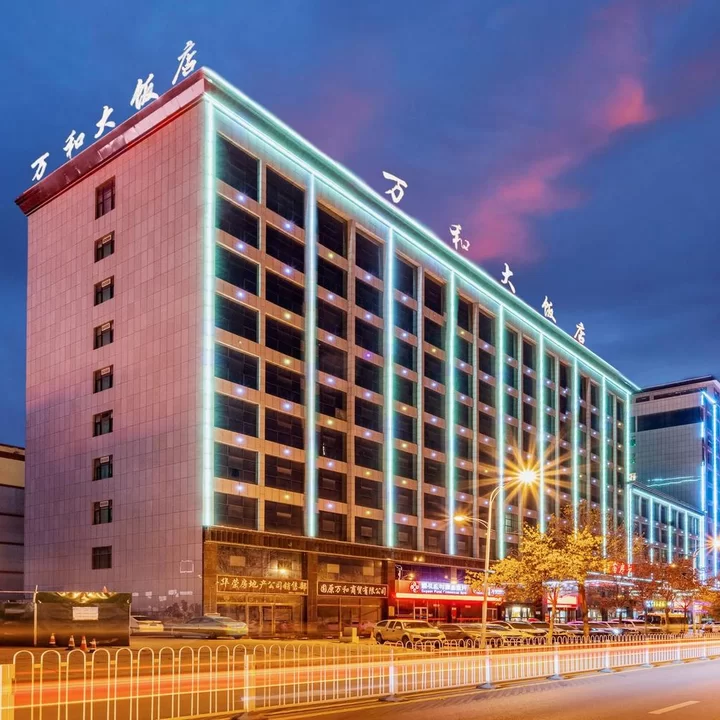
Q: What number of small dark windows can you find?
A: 9